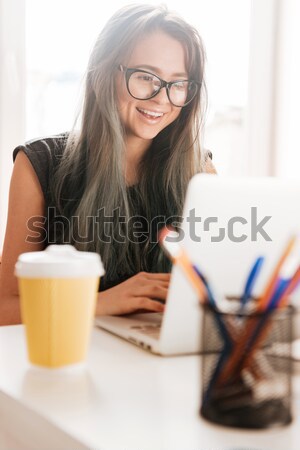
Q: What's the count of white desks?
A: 1